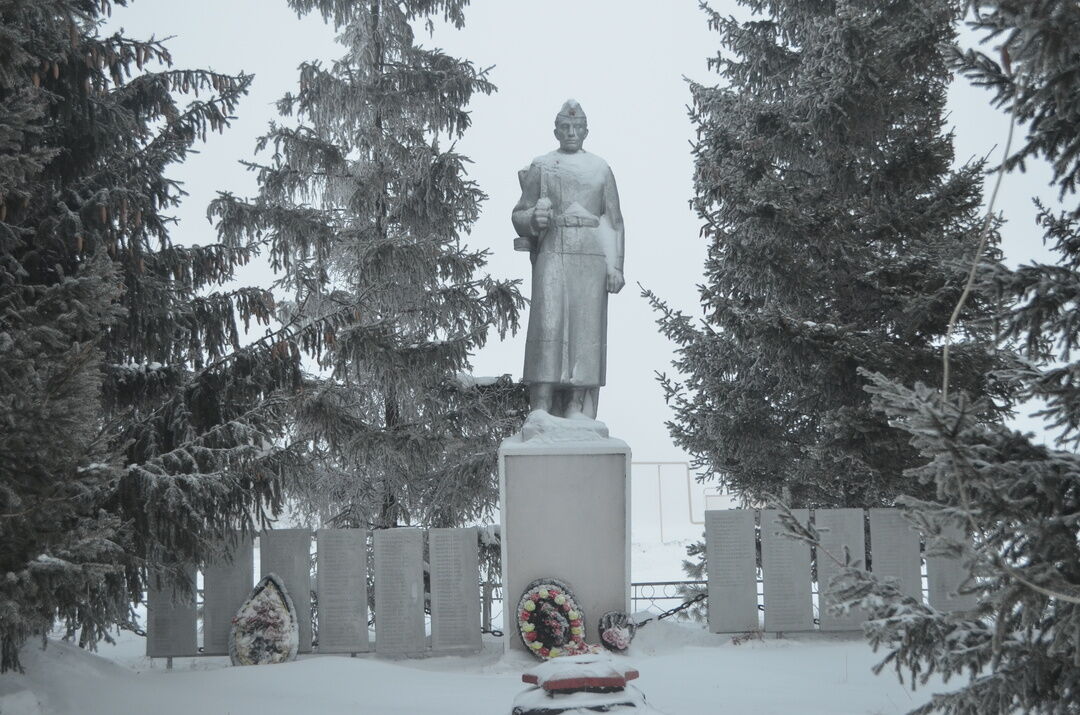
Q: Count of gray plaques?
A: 11